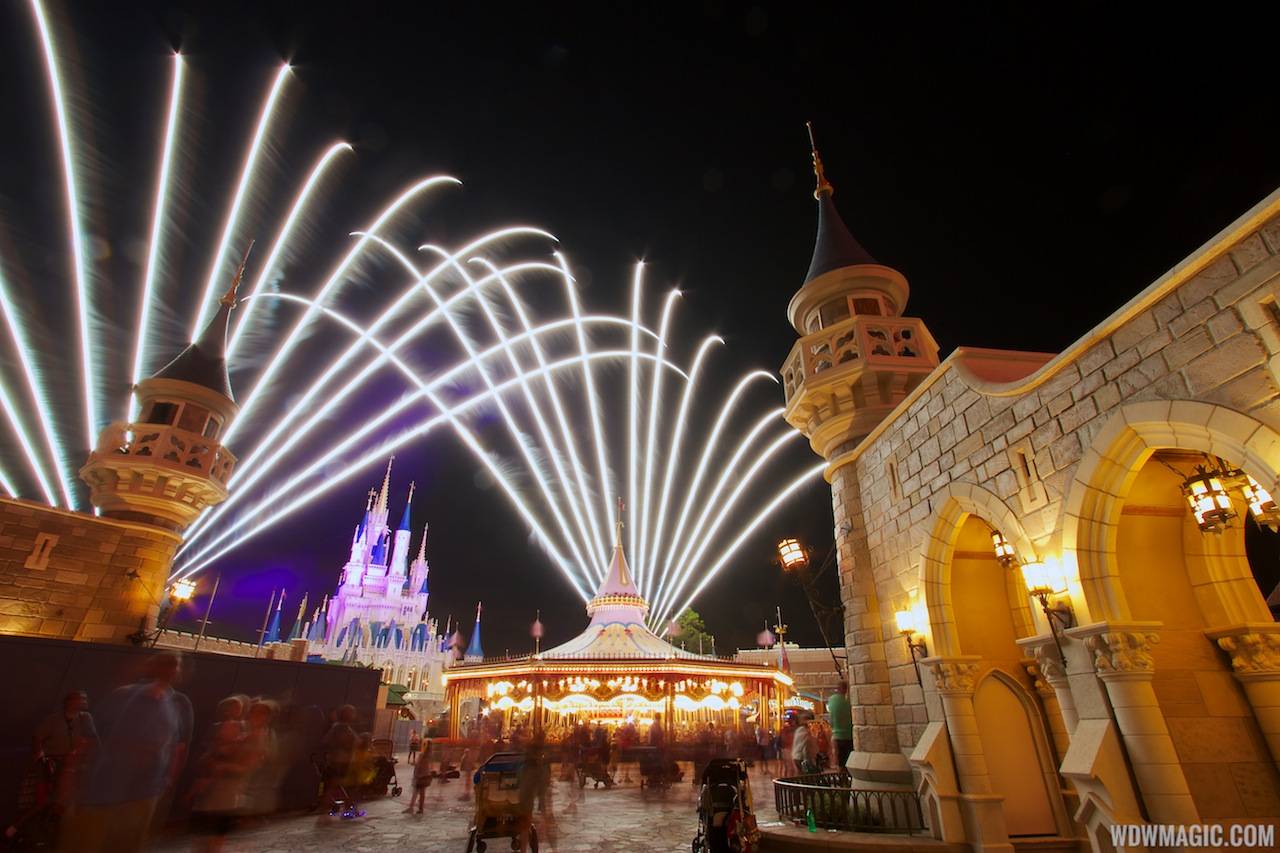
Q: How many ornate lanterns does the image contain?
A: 7